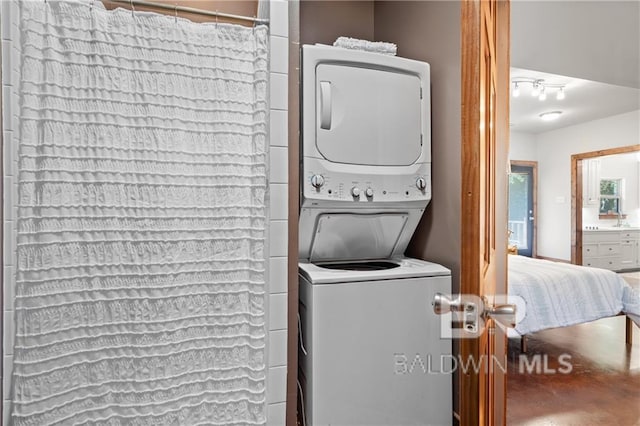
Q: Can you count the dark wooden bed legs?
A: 2